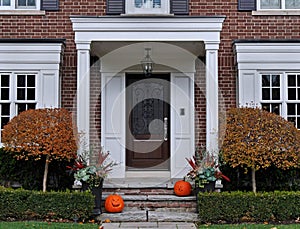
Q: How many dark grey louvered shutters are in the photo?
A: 4